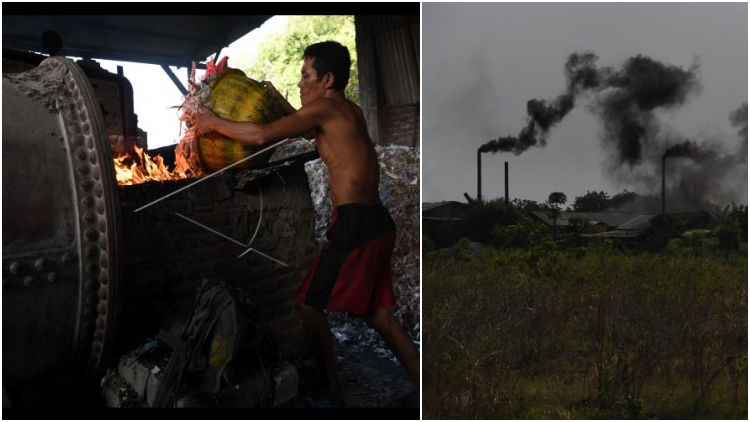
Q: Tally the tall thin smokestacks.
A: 3